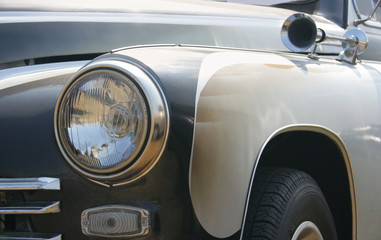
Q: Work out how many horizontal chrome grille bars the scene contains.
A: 3